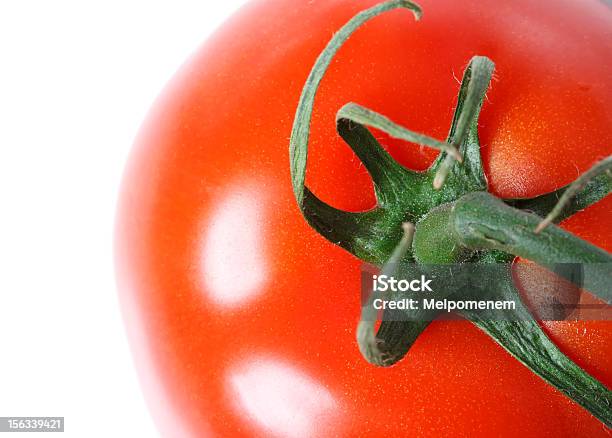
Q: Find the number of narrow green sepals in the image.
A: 6